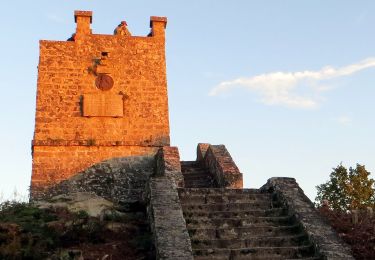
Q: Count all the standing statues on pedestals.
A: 0